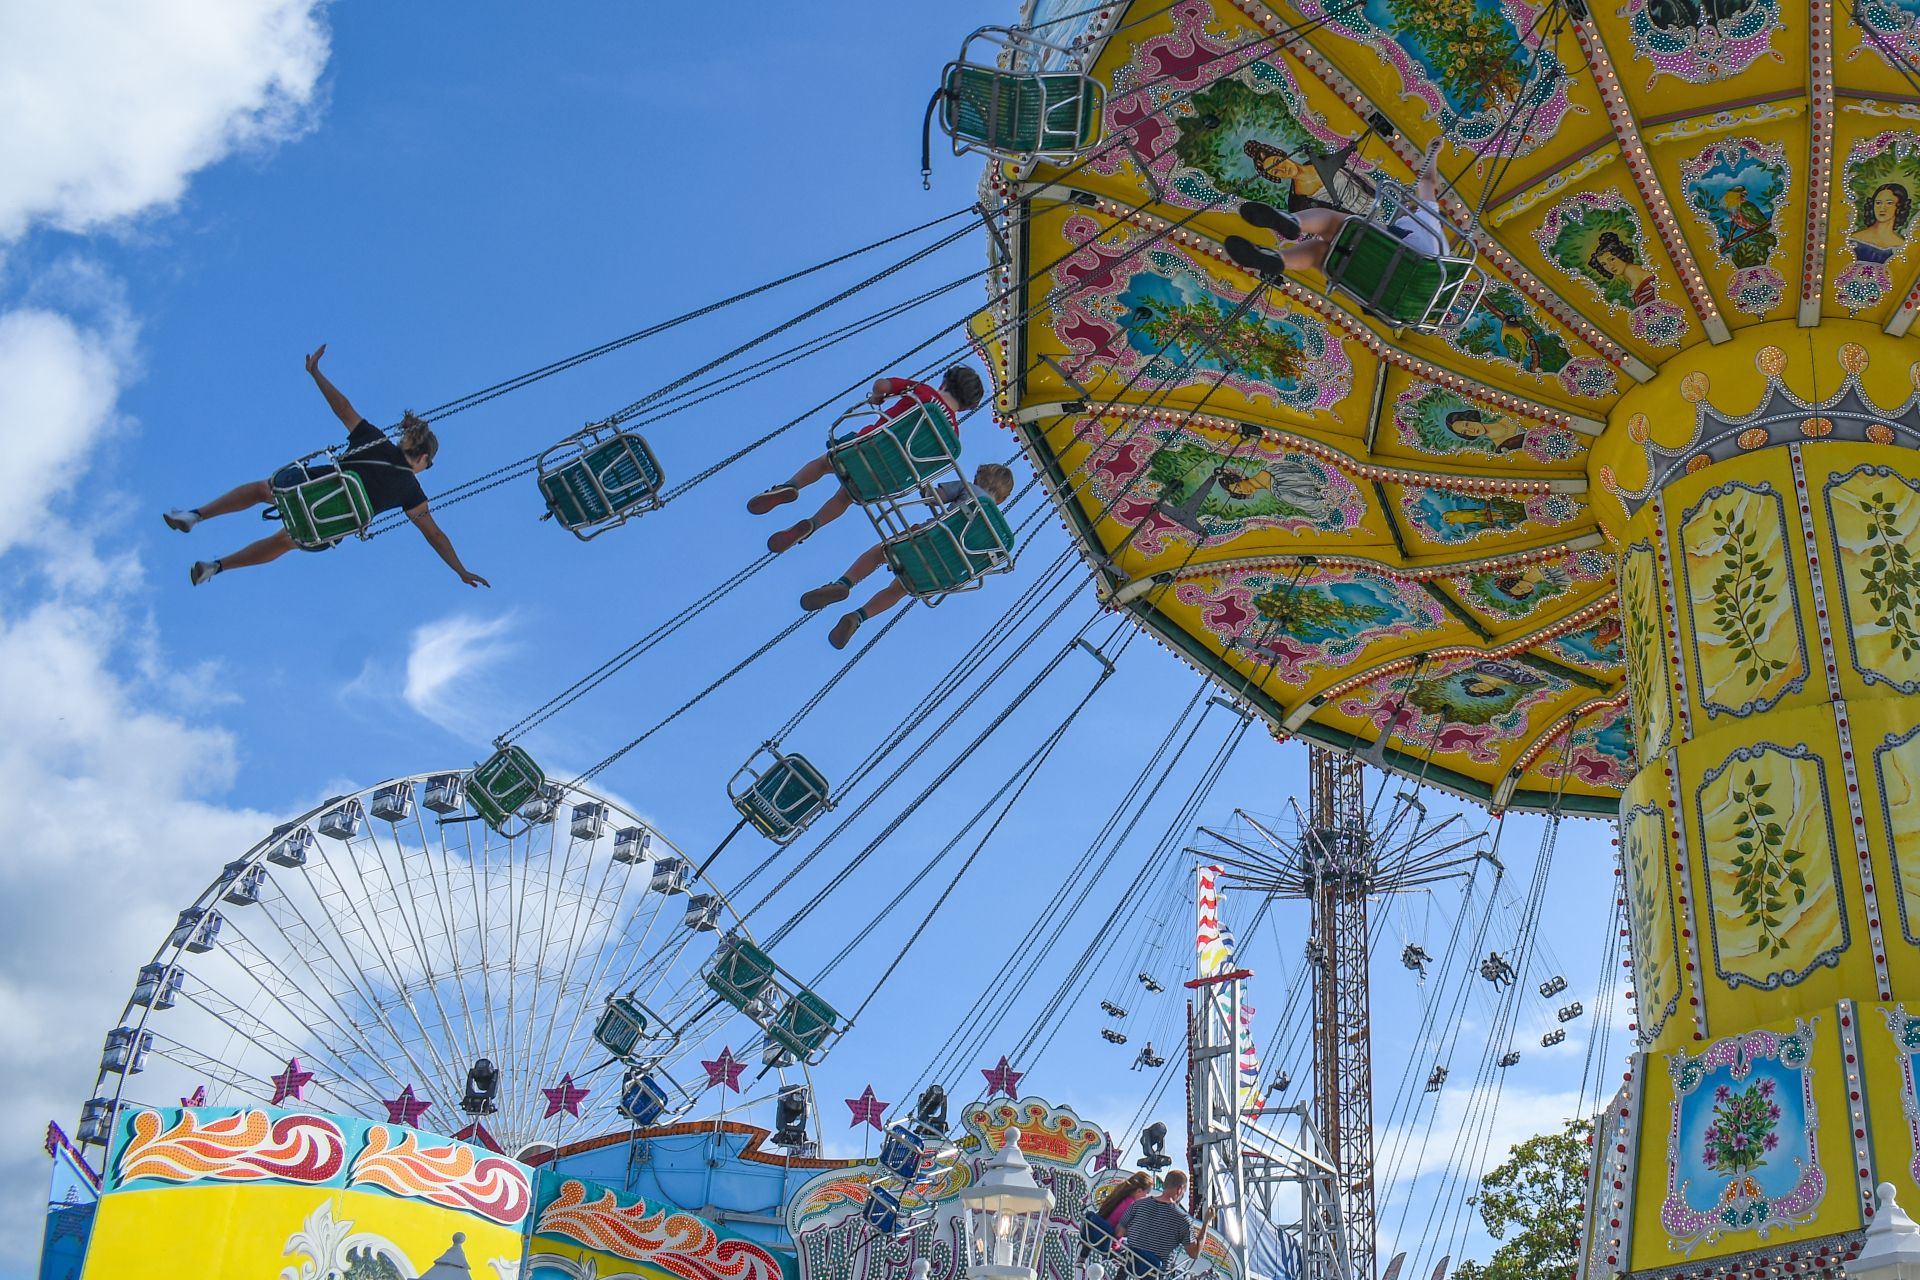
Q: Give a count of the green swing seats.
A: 11